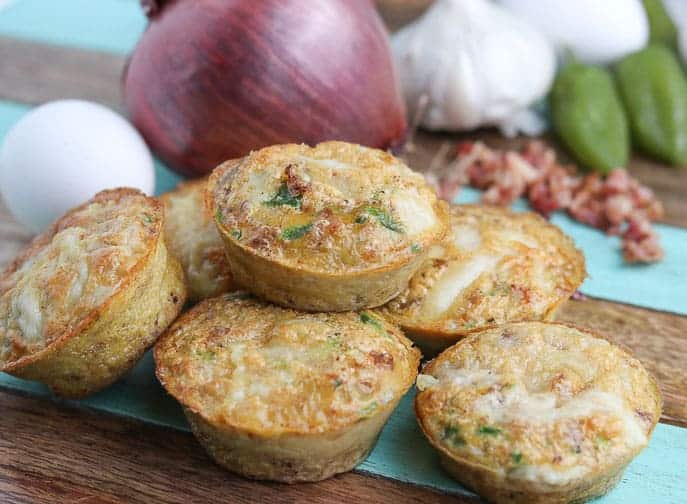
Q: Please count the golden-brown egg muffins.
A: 6